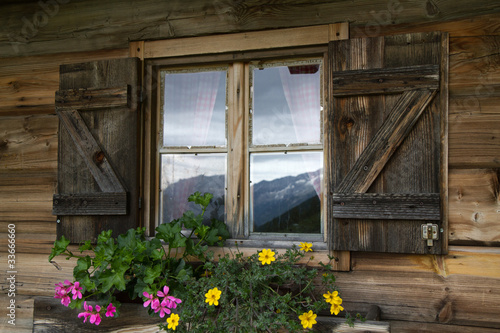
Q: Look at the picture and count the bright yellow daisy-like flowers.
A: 7